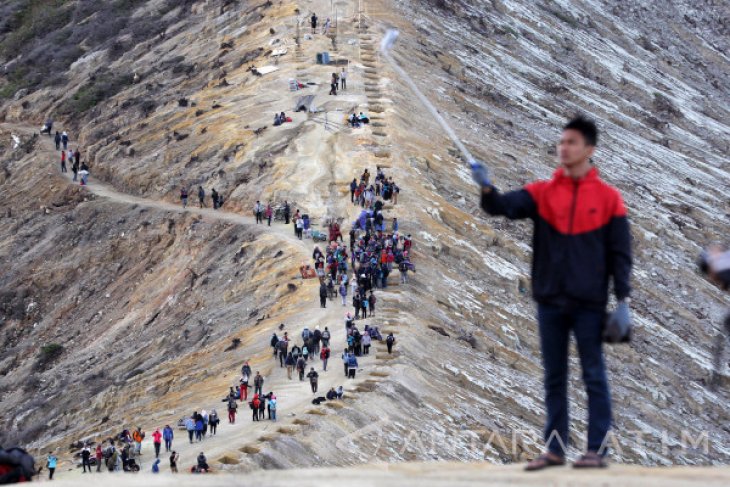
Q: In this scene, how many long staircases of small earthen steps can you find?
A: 1